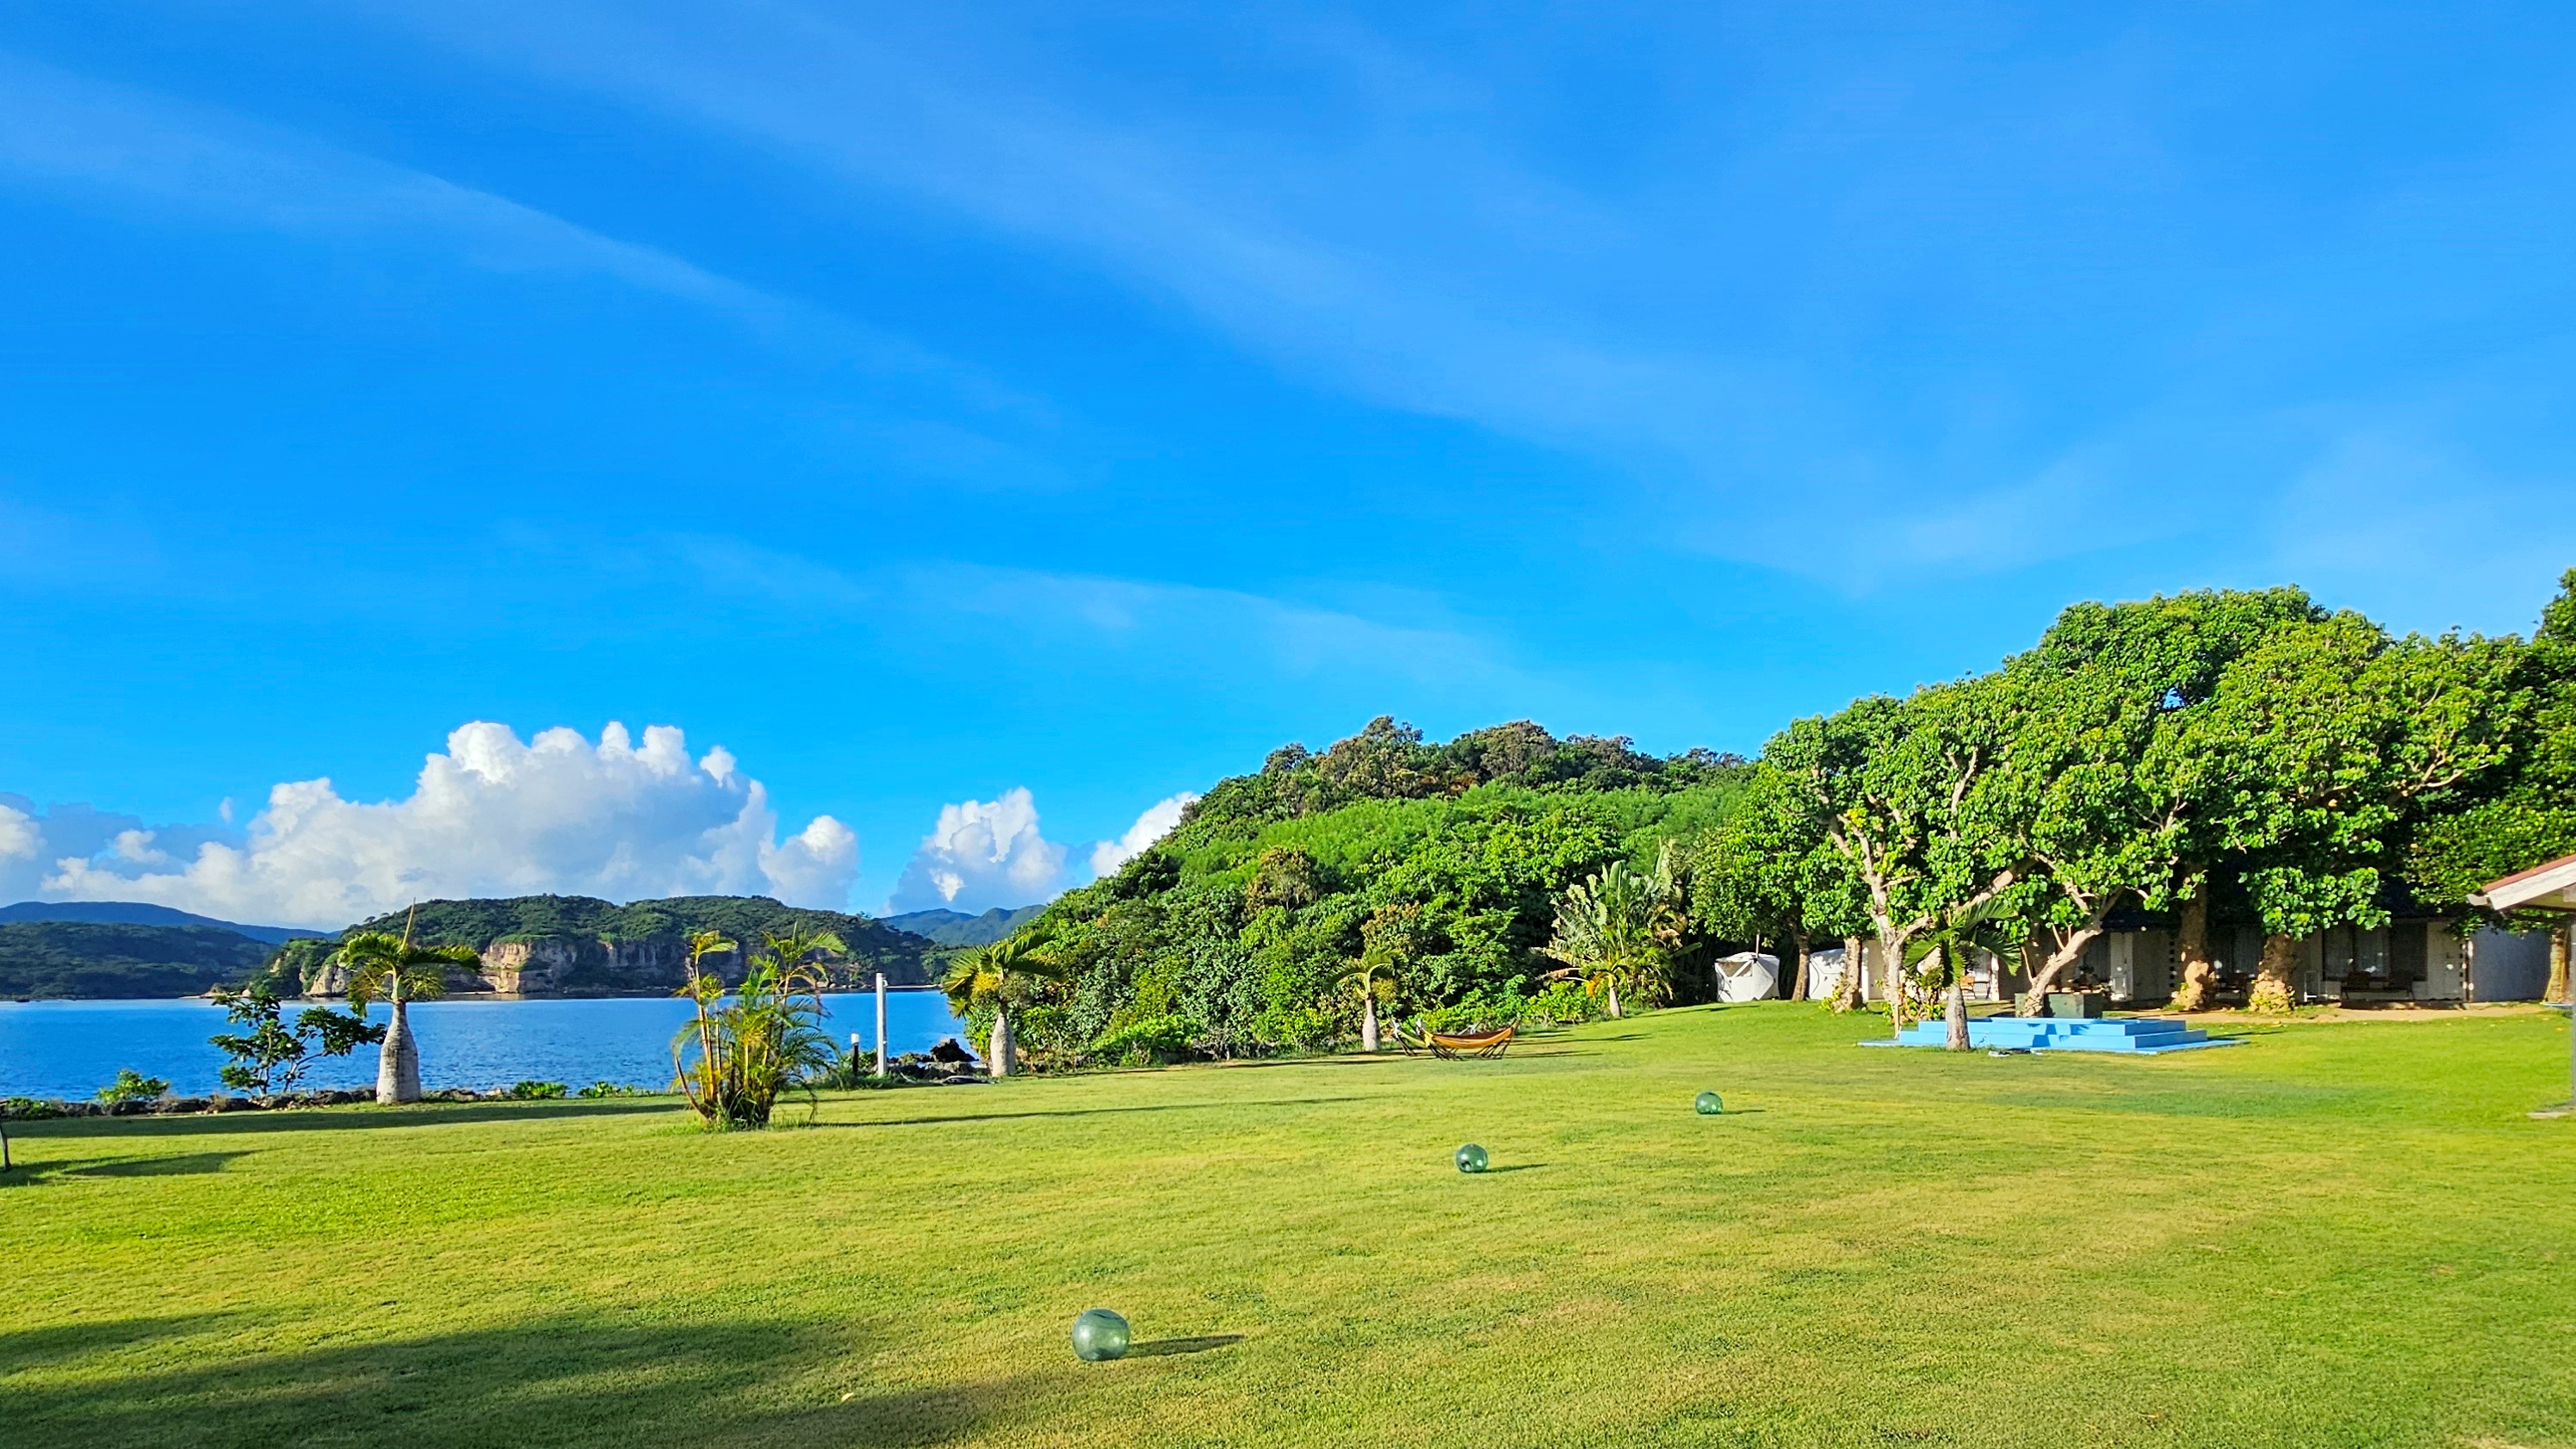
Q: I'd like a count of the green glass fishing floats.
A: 3